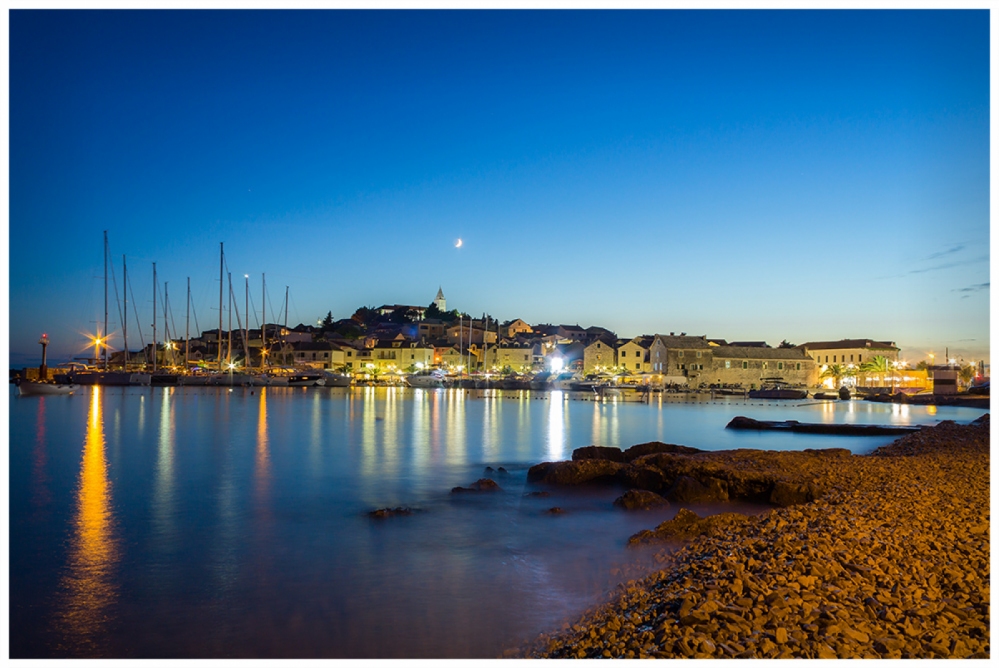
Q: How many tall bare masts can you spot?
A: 10